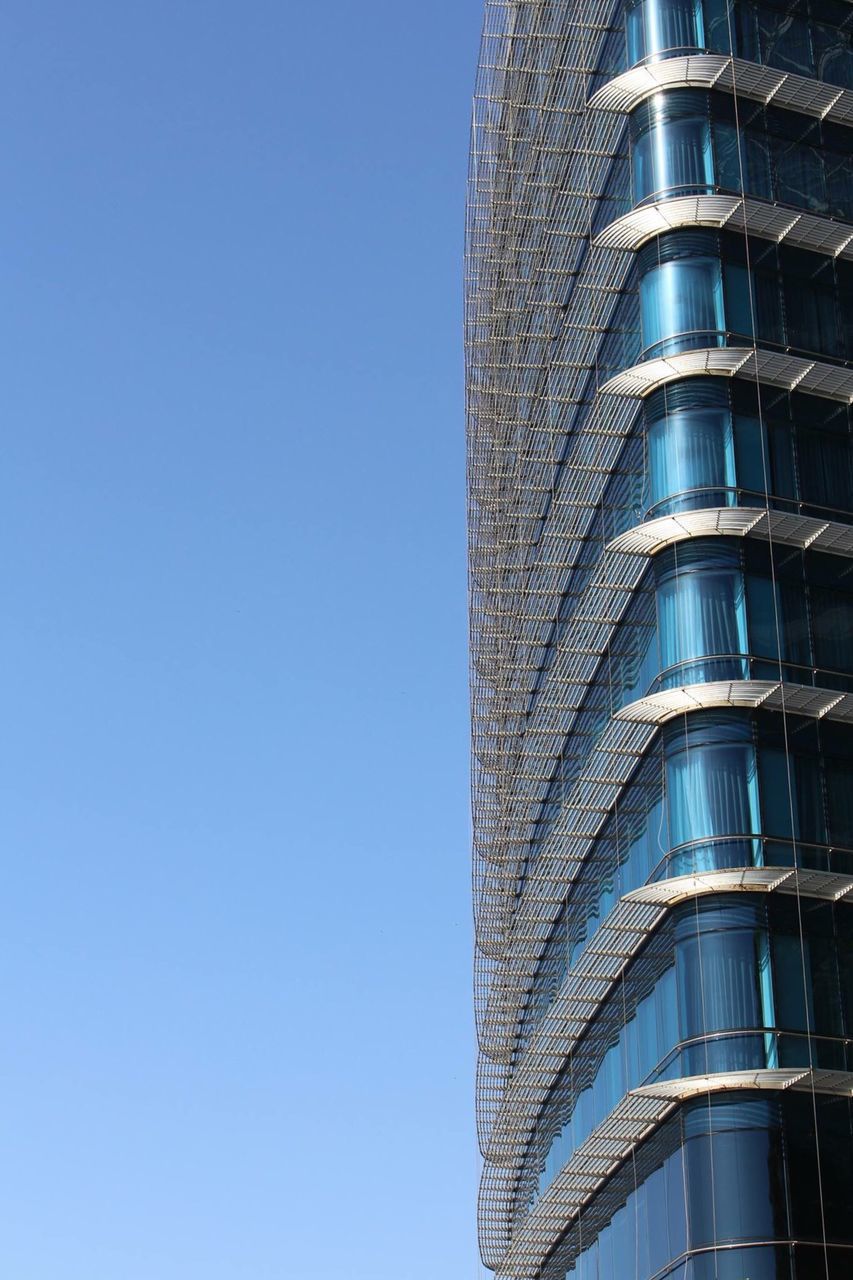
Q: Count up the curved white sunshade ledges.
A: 7